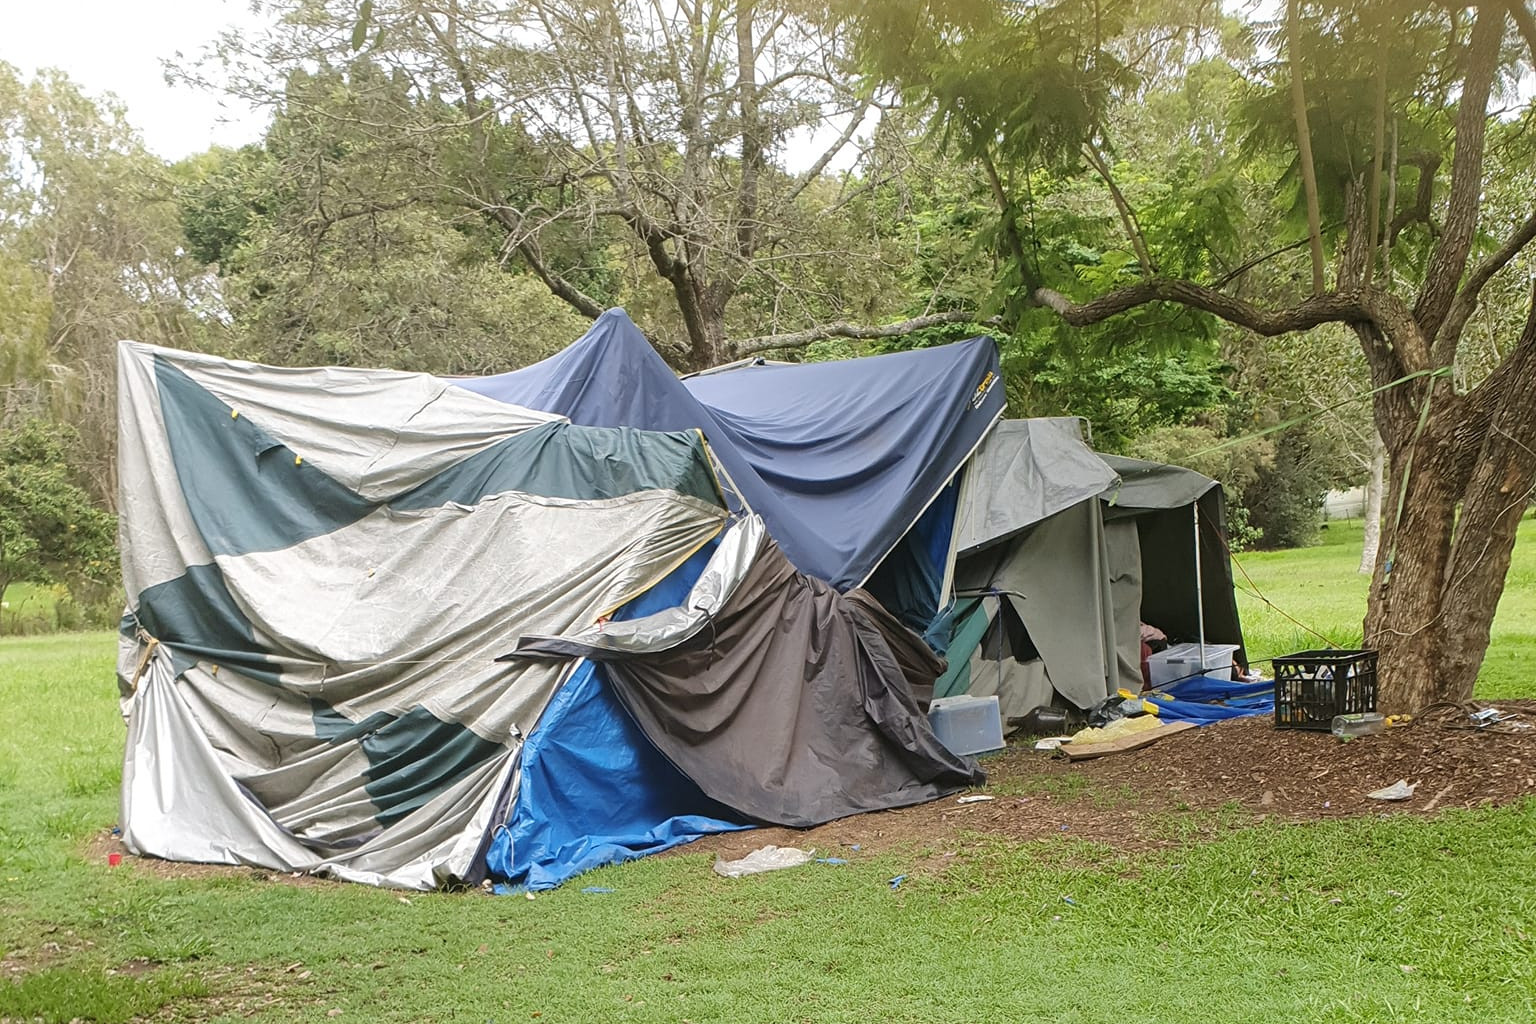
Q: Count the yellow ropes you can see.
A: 1